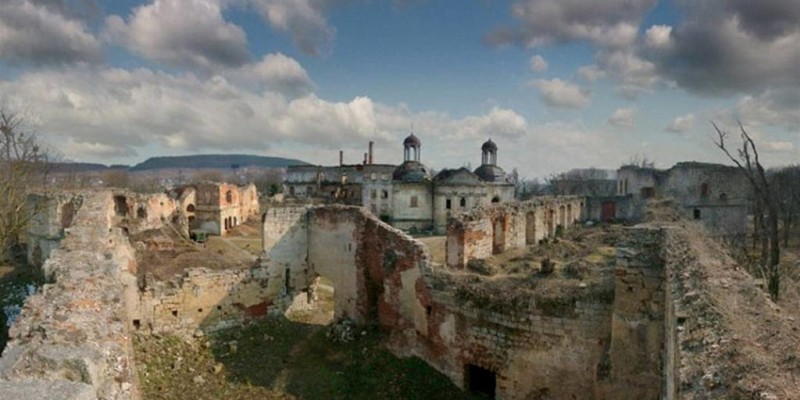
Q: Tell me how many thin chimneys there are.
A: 3